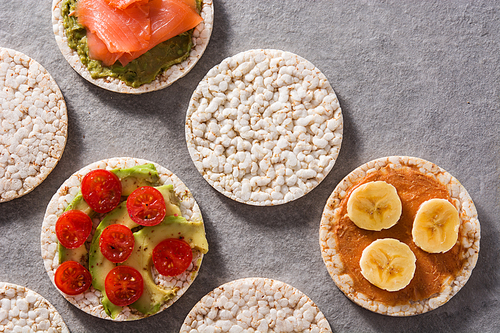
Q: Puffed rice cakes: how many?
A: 7